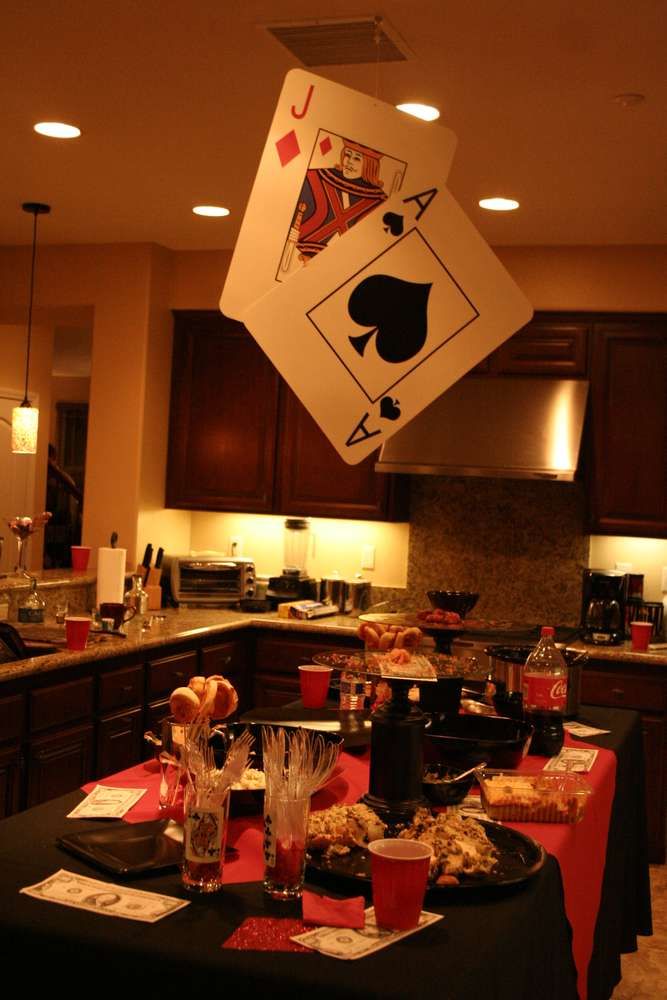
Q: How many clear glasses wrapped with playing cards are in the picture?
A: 2